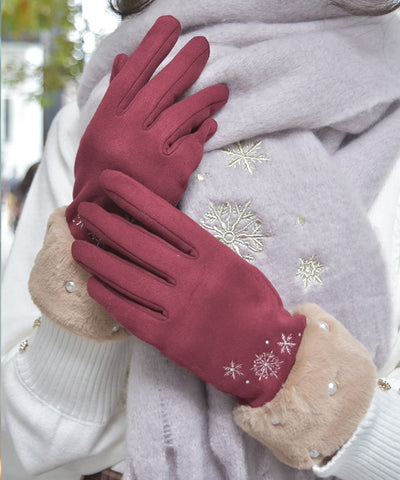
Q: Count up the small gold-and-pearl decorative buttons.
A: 3